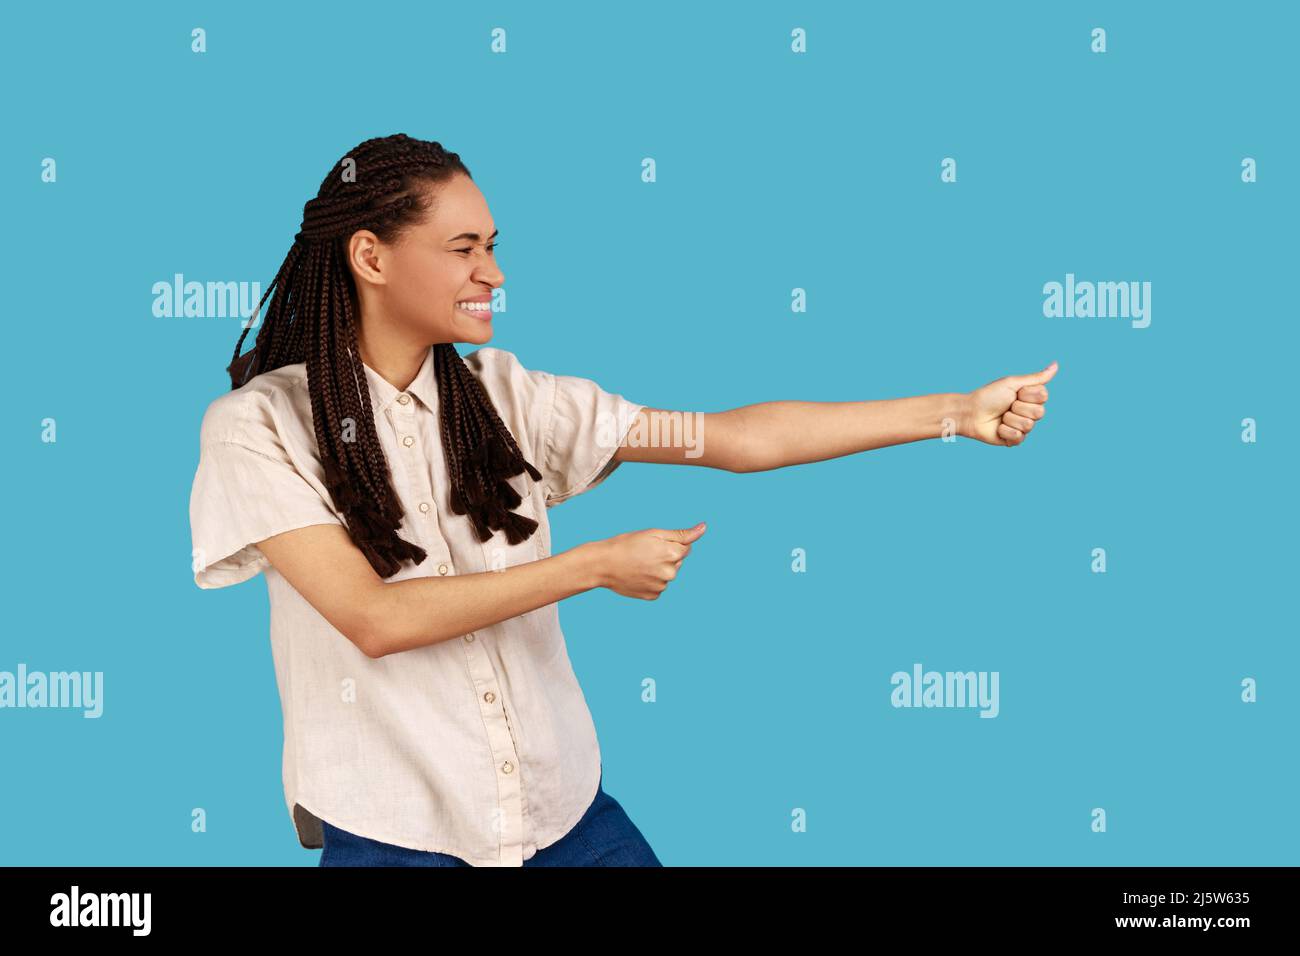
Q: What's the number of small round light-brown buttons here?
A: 7